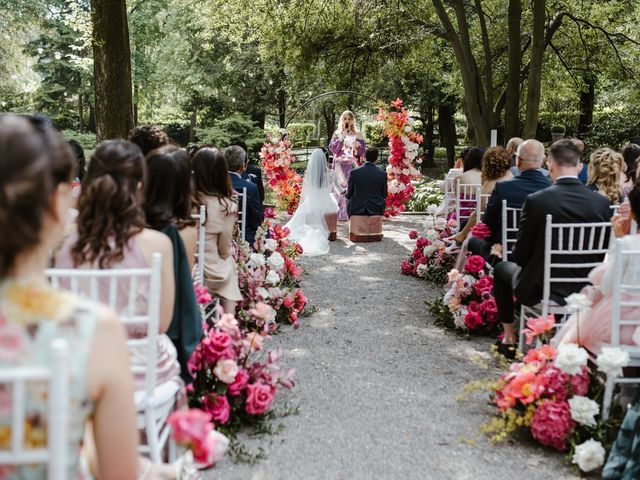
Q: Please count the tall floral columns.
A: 2